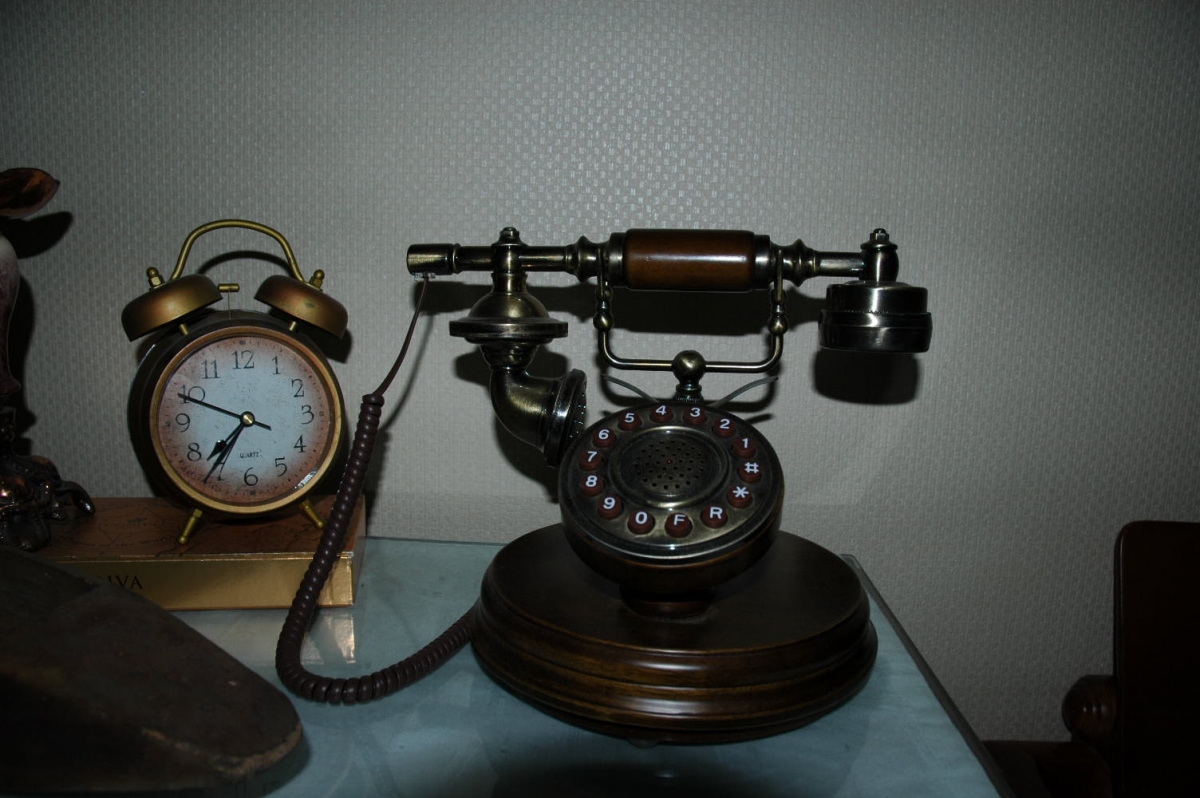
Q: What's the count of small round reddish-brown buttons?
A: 14